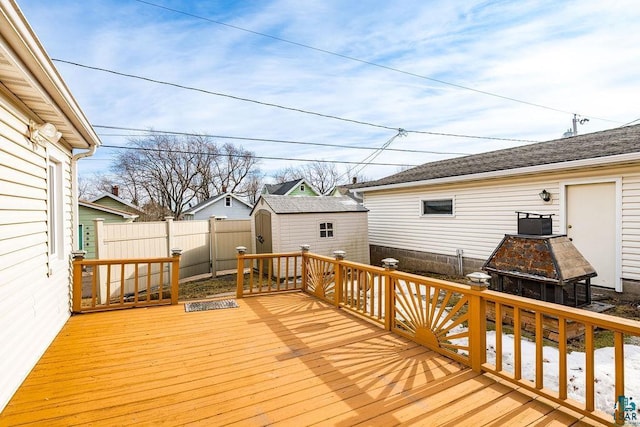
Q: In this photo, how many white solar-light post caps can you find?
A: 7